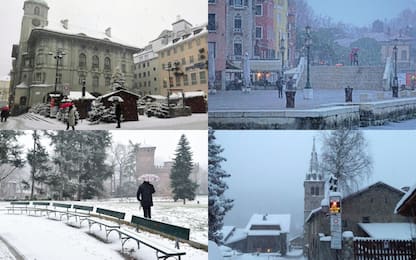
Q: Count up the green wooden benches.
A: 6